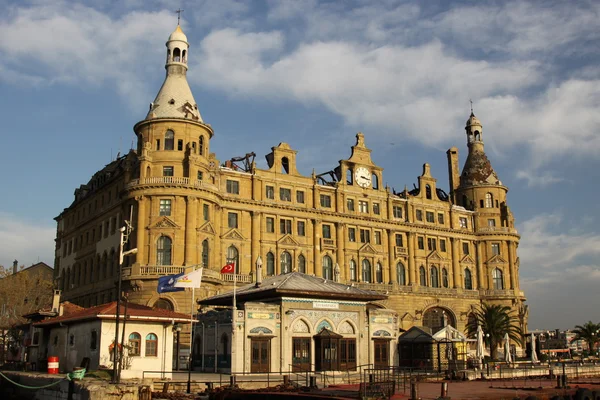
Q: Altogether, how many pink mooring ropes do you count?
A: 0